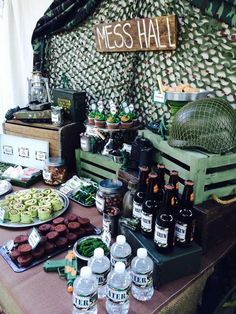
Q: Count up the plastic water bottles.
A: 5